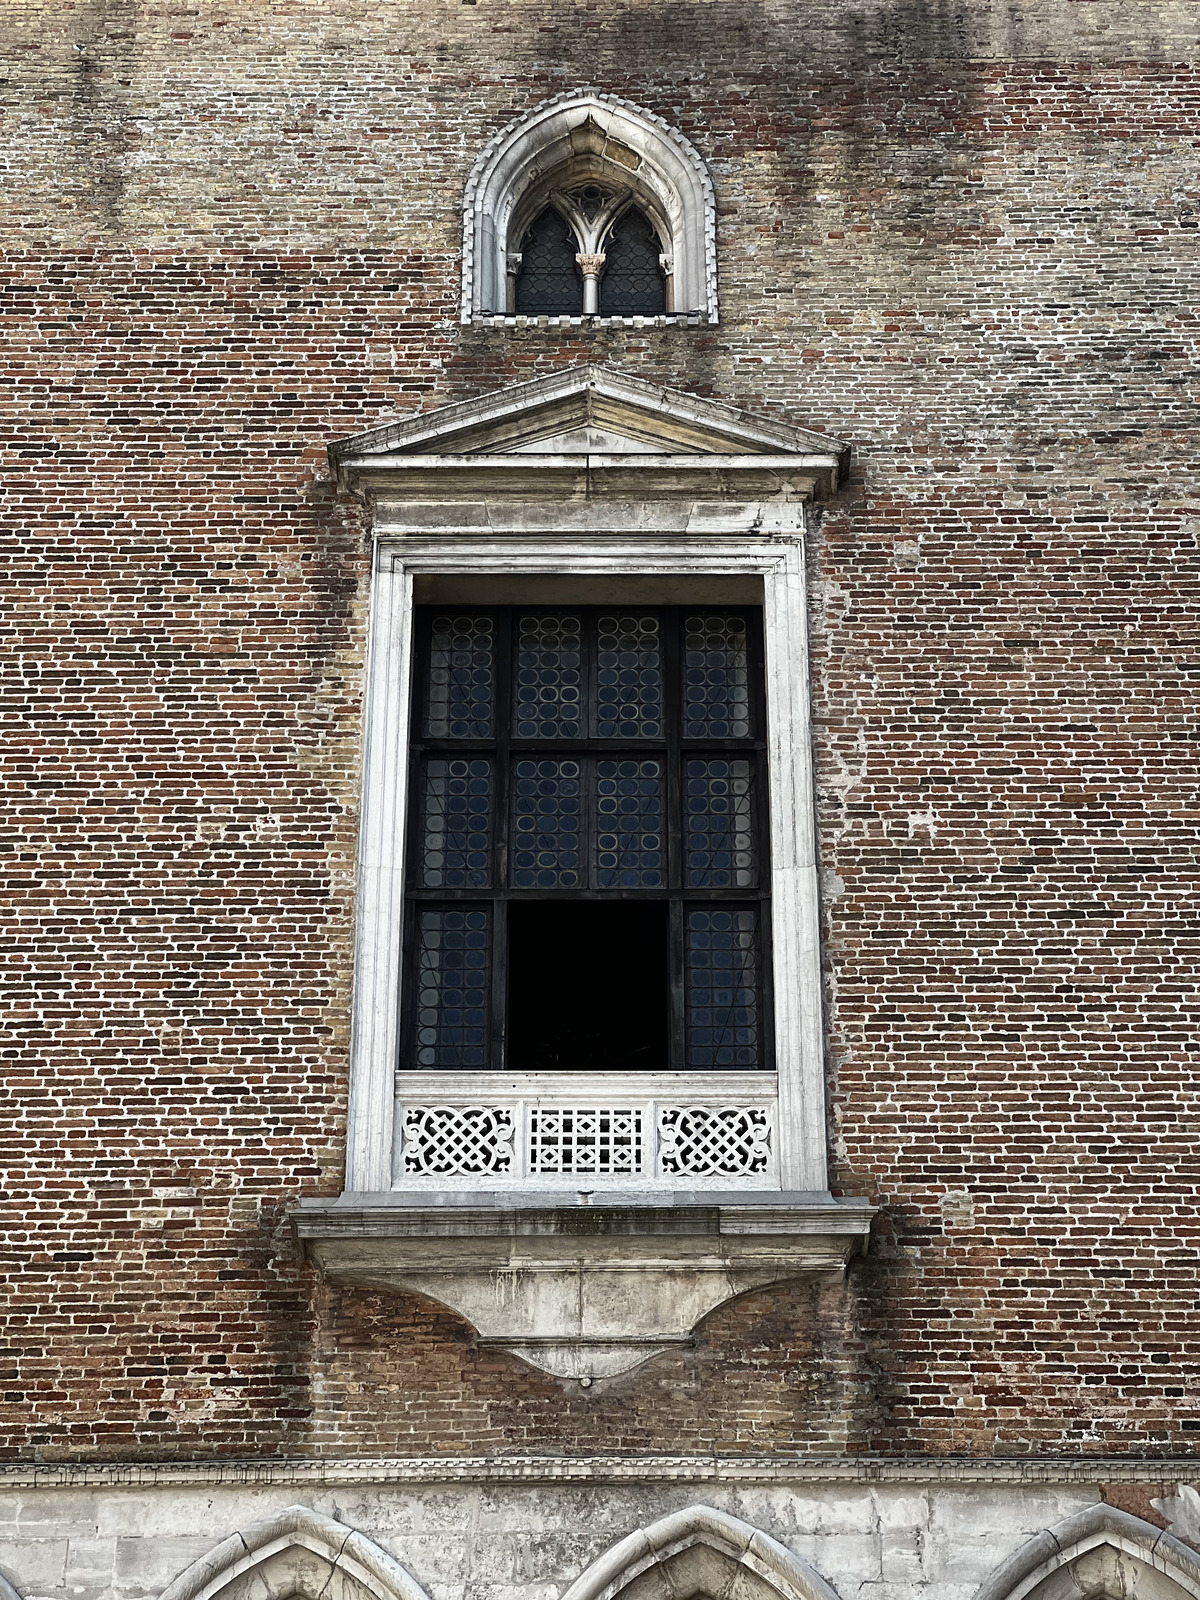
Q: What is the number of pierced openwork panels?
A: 3